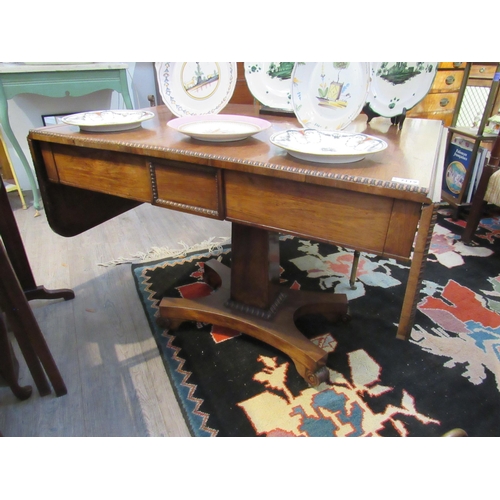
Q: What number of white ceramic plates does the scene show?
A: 7